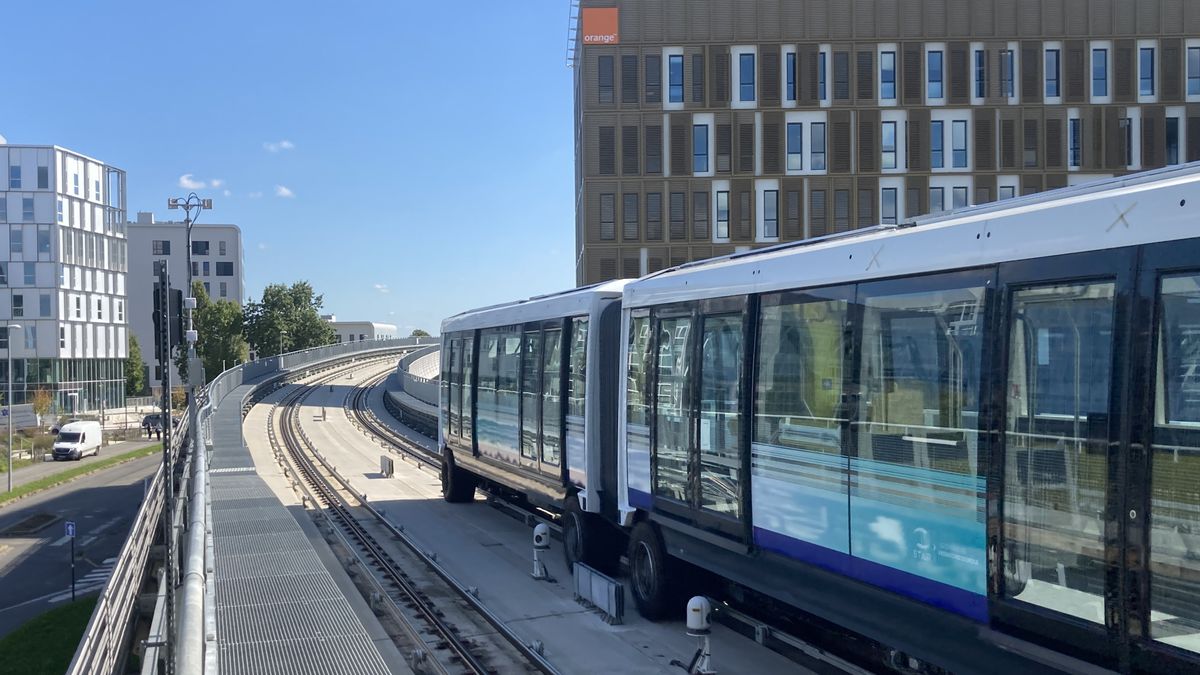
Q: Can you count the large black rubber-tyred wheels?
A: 3